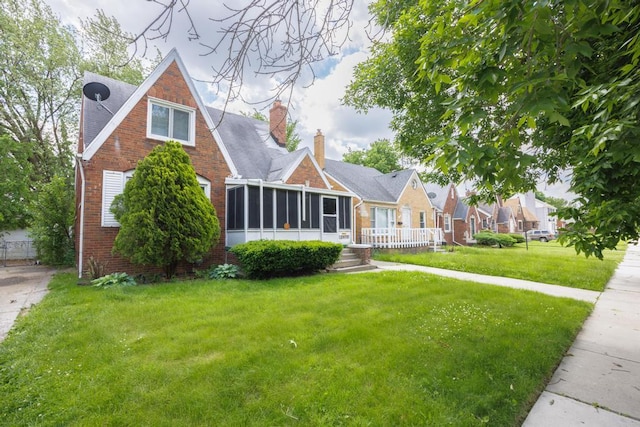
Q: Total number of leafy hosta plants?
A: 2